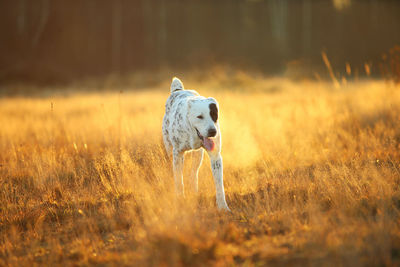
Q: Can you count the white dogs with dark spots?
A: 1